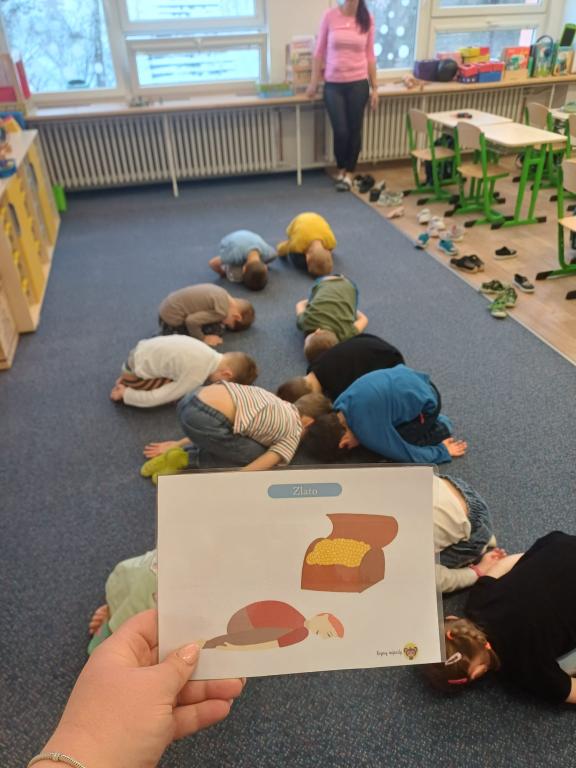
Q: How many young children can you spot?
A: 11